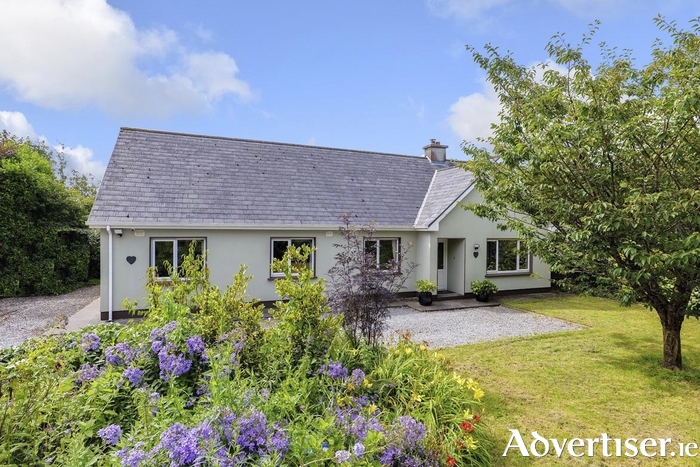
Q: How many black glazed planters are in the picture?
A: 2